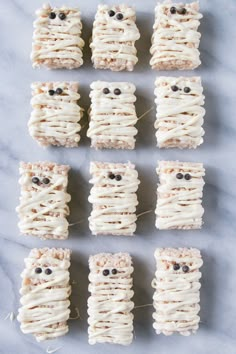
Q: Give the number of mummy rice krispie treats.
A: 12